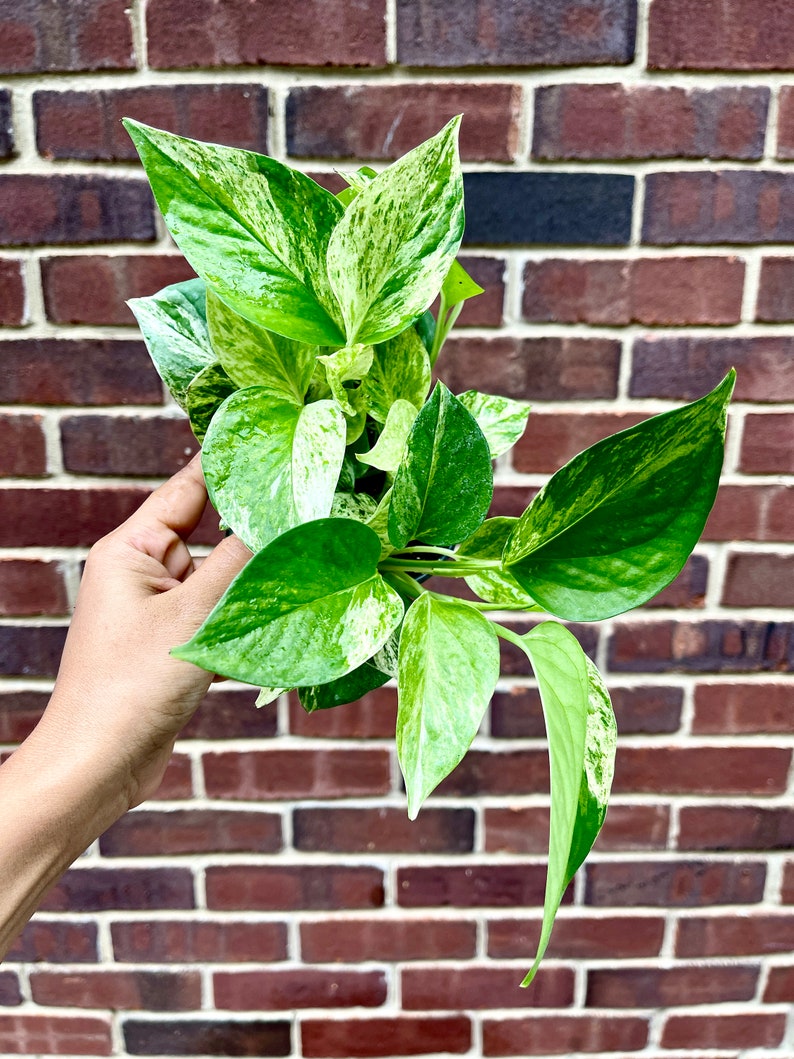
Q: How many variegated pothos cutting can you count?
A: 1